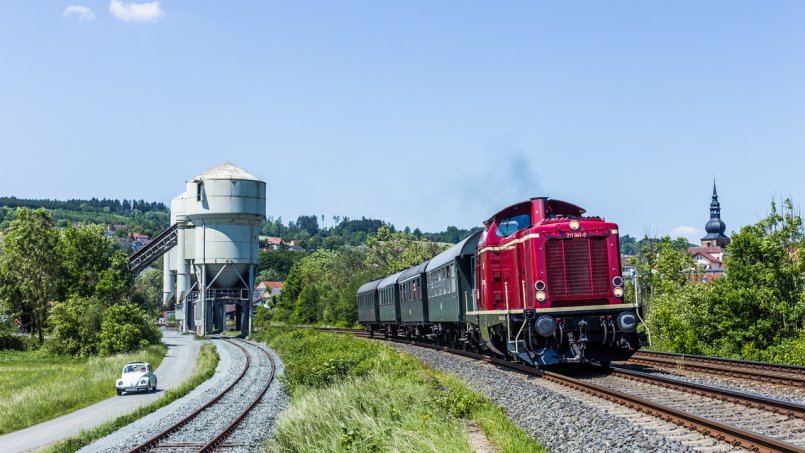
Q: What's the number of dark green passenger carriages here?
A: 4